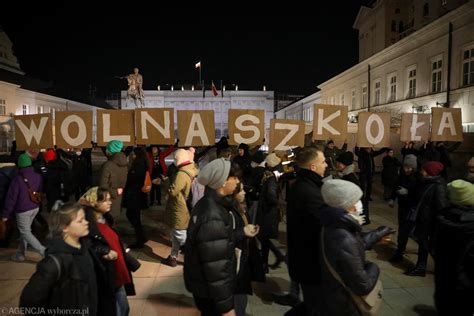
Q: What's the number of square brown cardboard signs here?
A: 11